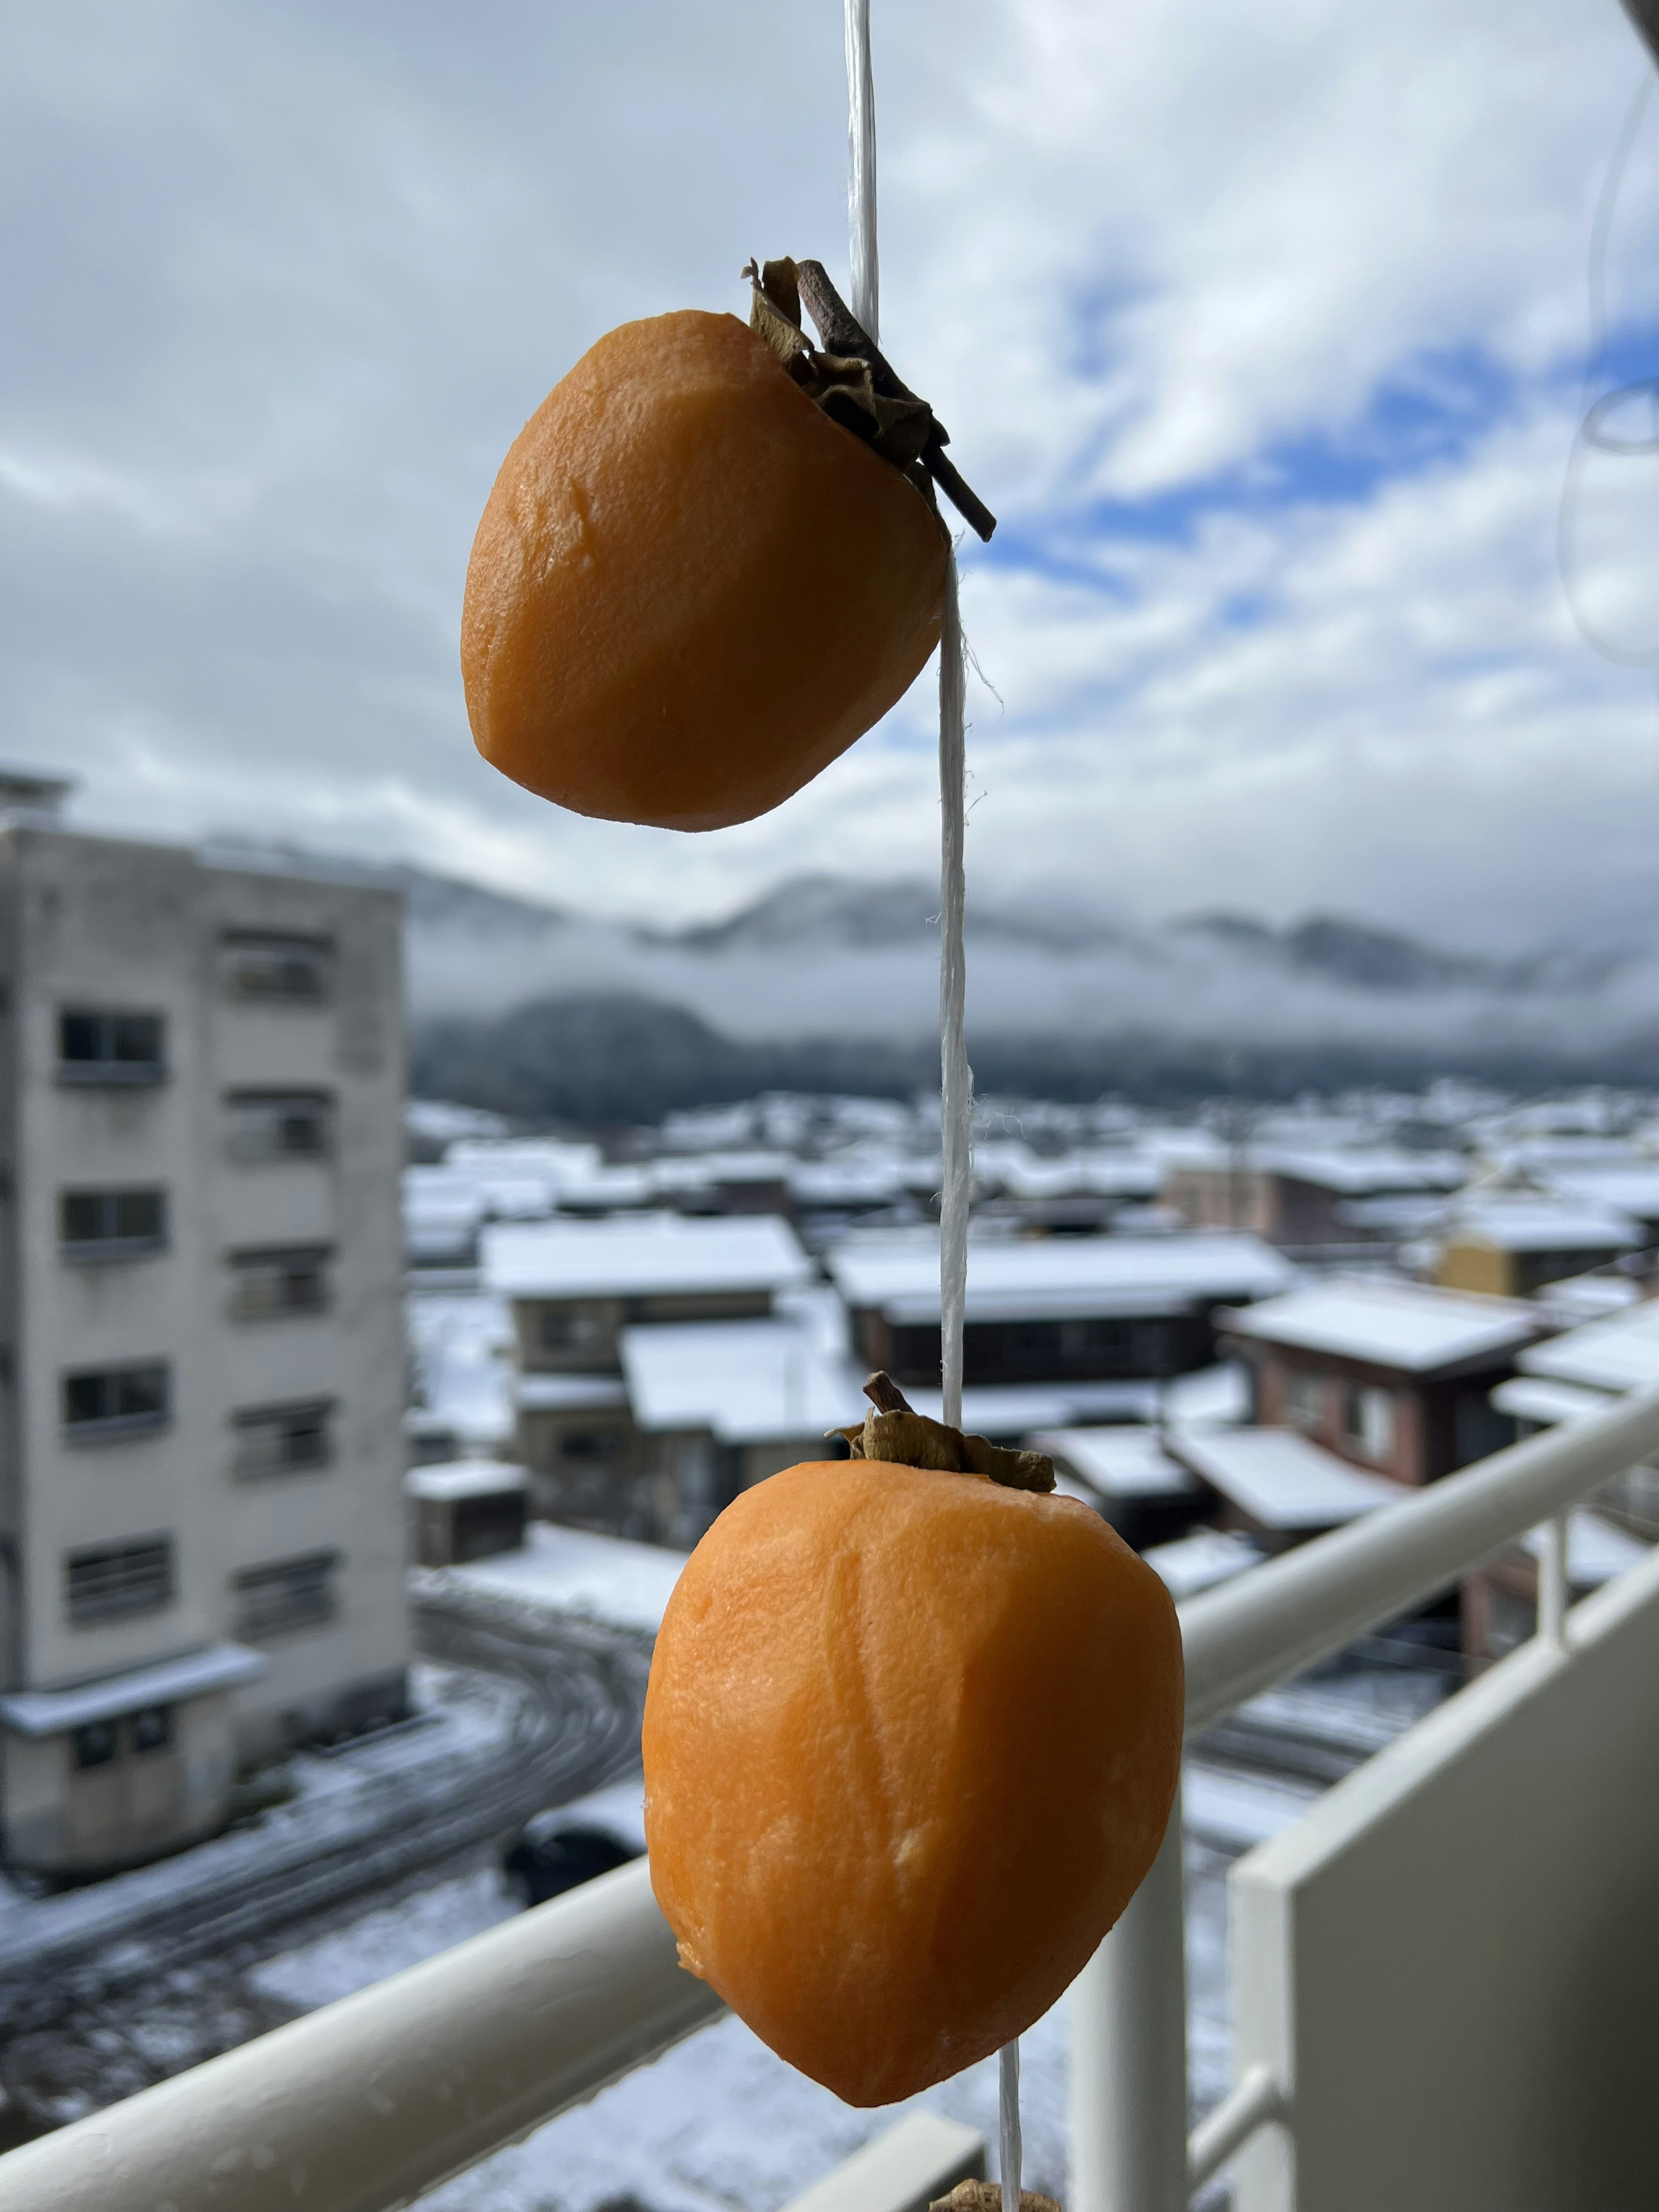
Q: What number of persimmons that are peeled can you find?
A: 2